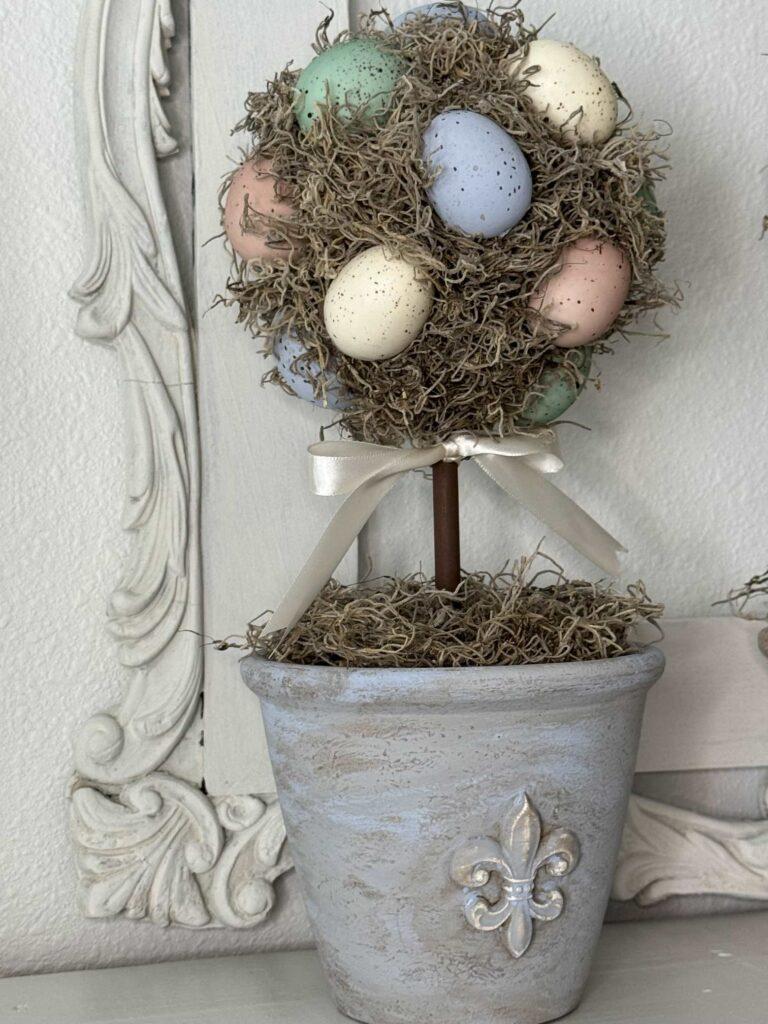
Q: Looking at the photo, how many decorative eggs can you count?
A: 10